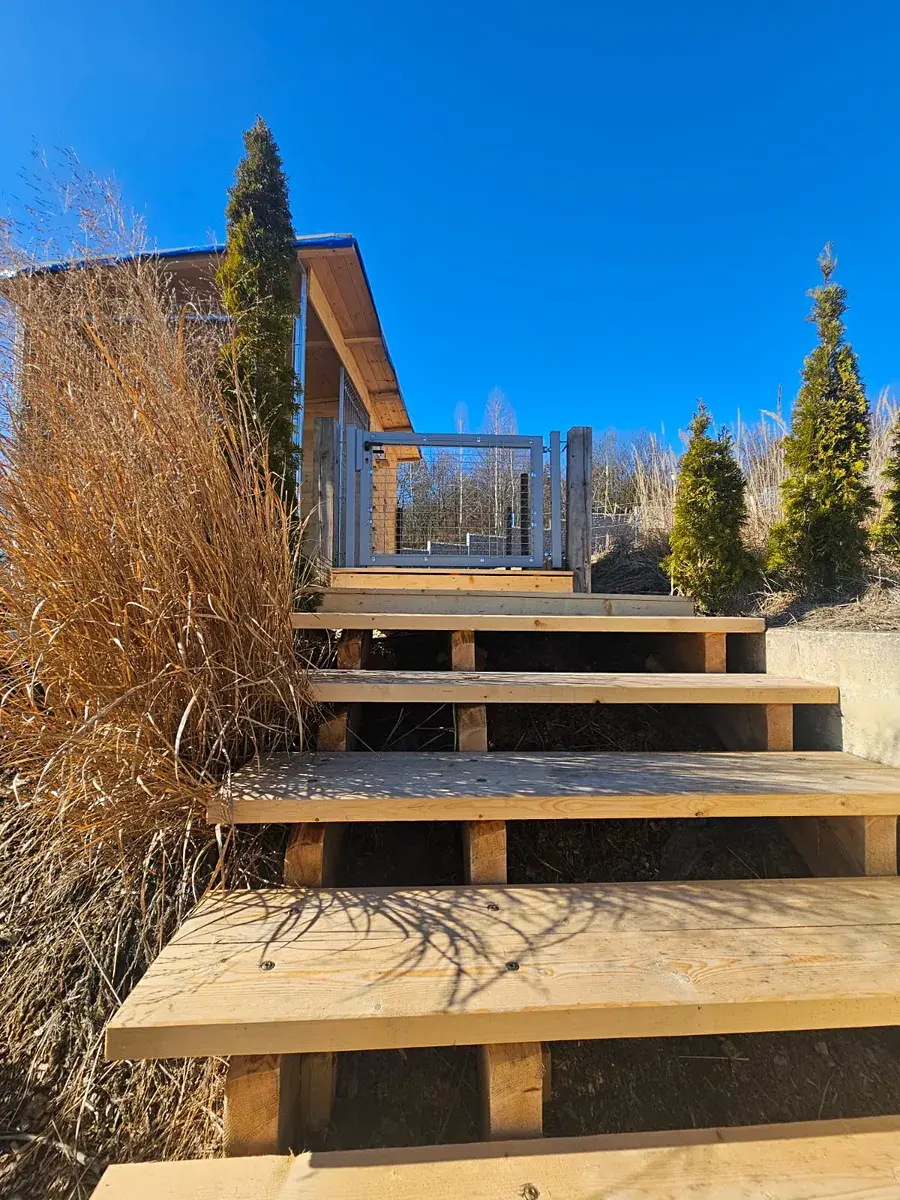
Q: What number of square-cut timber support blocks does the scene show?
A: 11